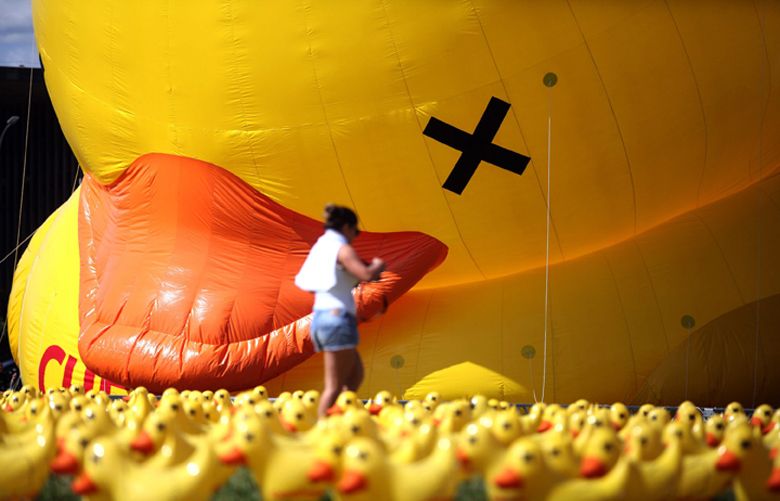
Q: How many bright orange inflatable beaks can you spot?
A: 1